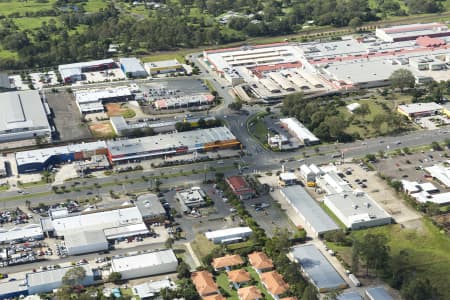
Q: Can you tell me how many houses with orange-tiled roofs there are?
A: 8